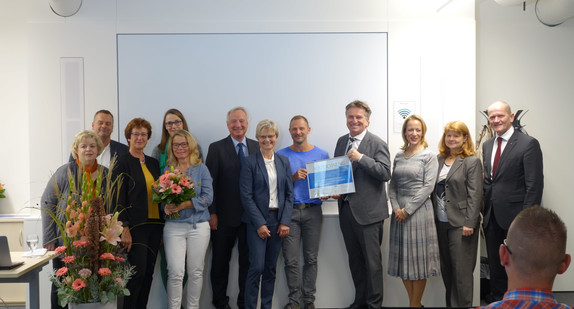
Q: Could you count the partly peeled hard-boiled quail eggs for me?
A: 0